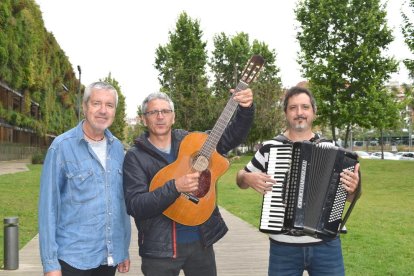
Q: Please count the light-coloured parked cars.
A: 3